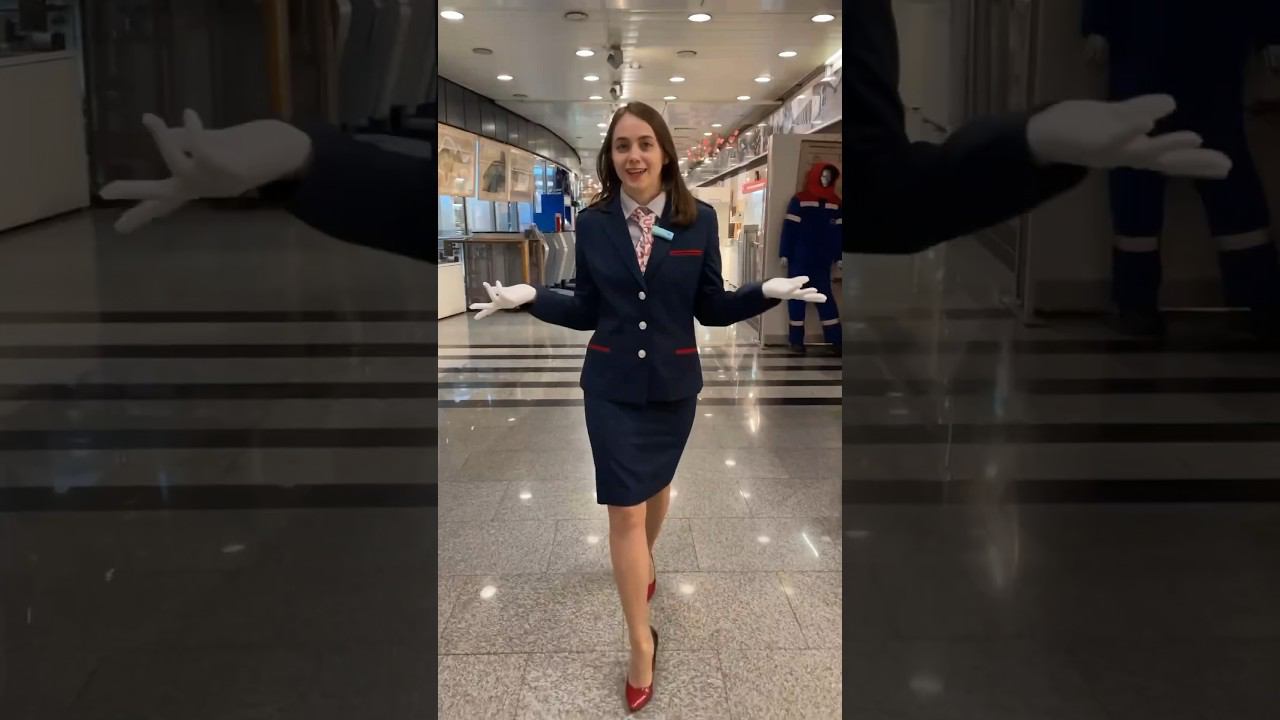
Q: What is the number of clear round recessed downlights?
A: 12